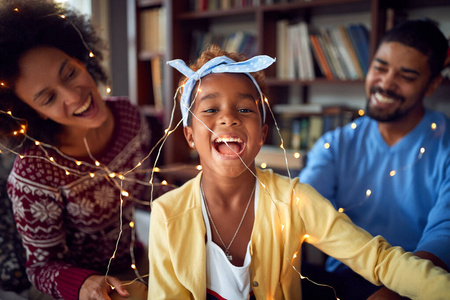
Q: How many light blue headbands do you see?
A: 1